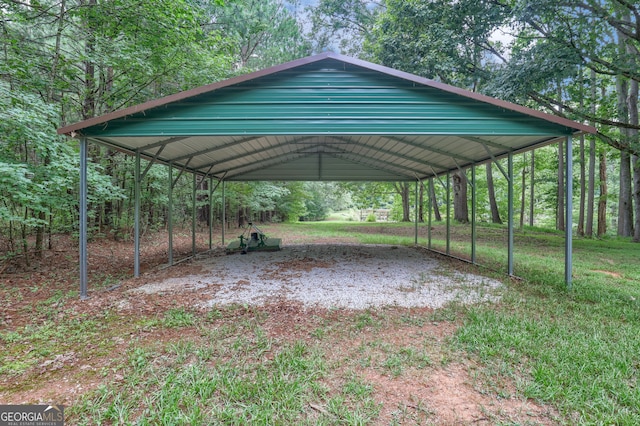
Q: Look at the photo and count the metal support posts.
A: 12